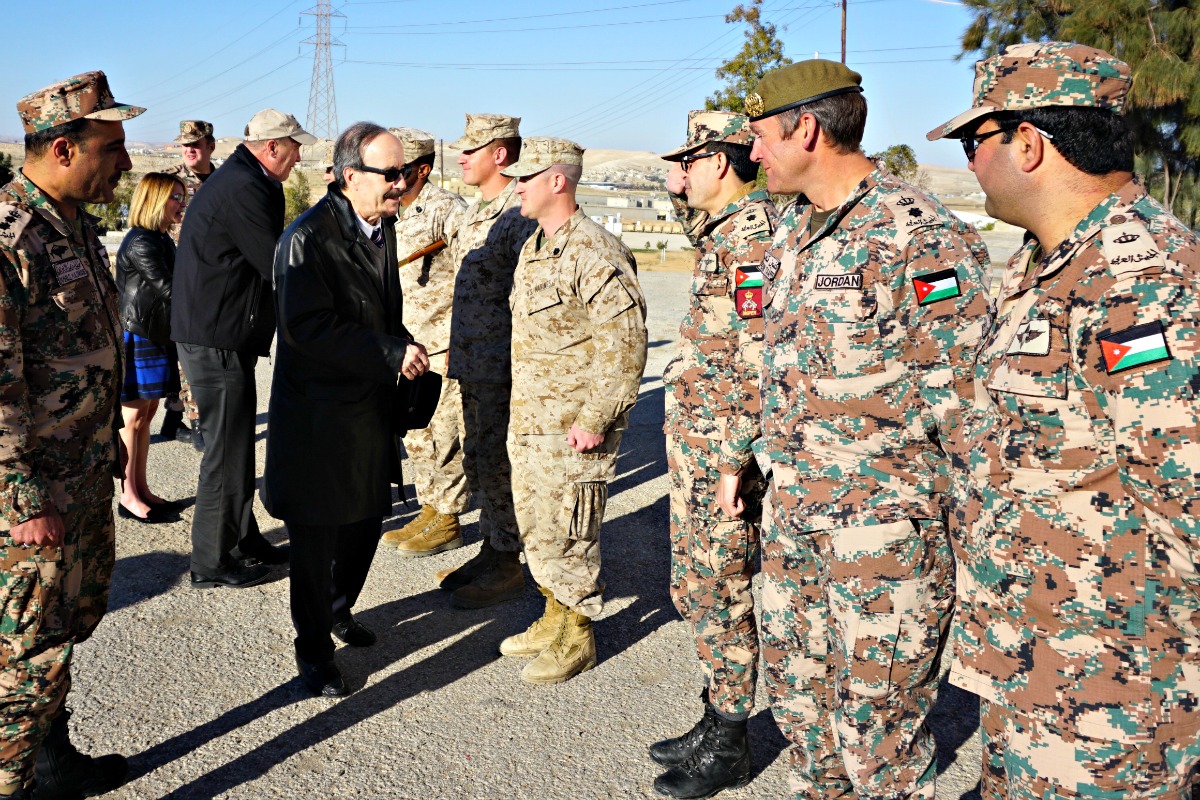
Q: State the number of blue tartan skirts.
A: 1